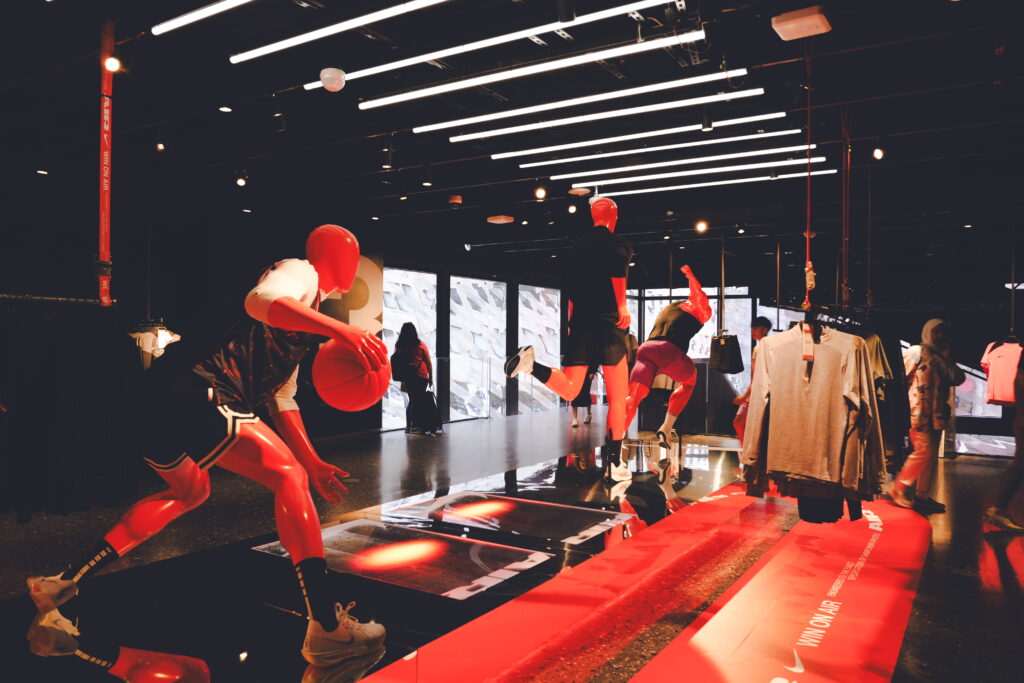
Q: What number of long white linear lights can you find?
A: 11